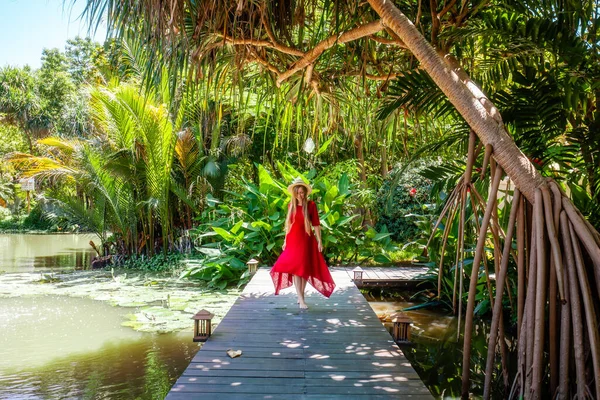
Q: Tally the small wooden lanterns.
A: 4